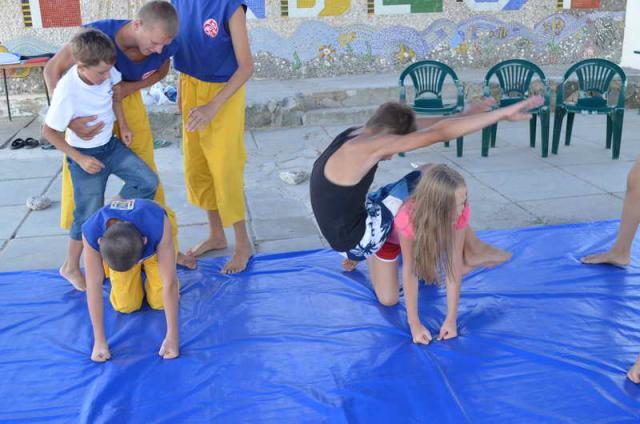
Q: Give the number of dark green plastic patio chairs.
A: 3